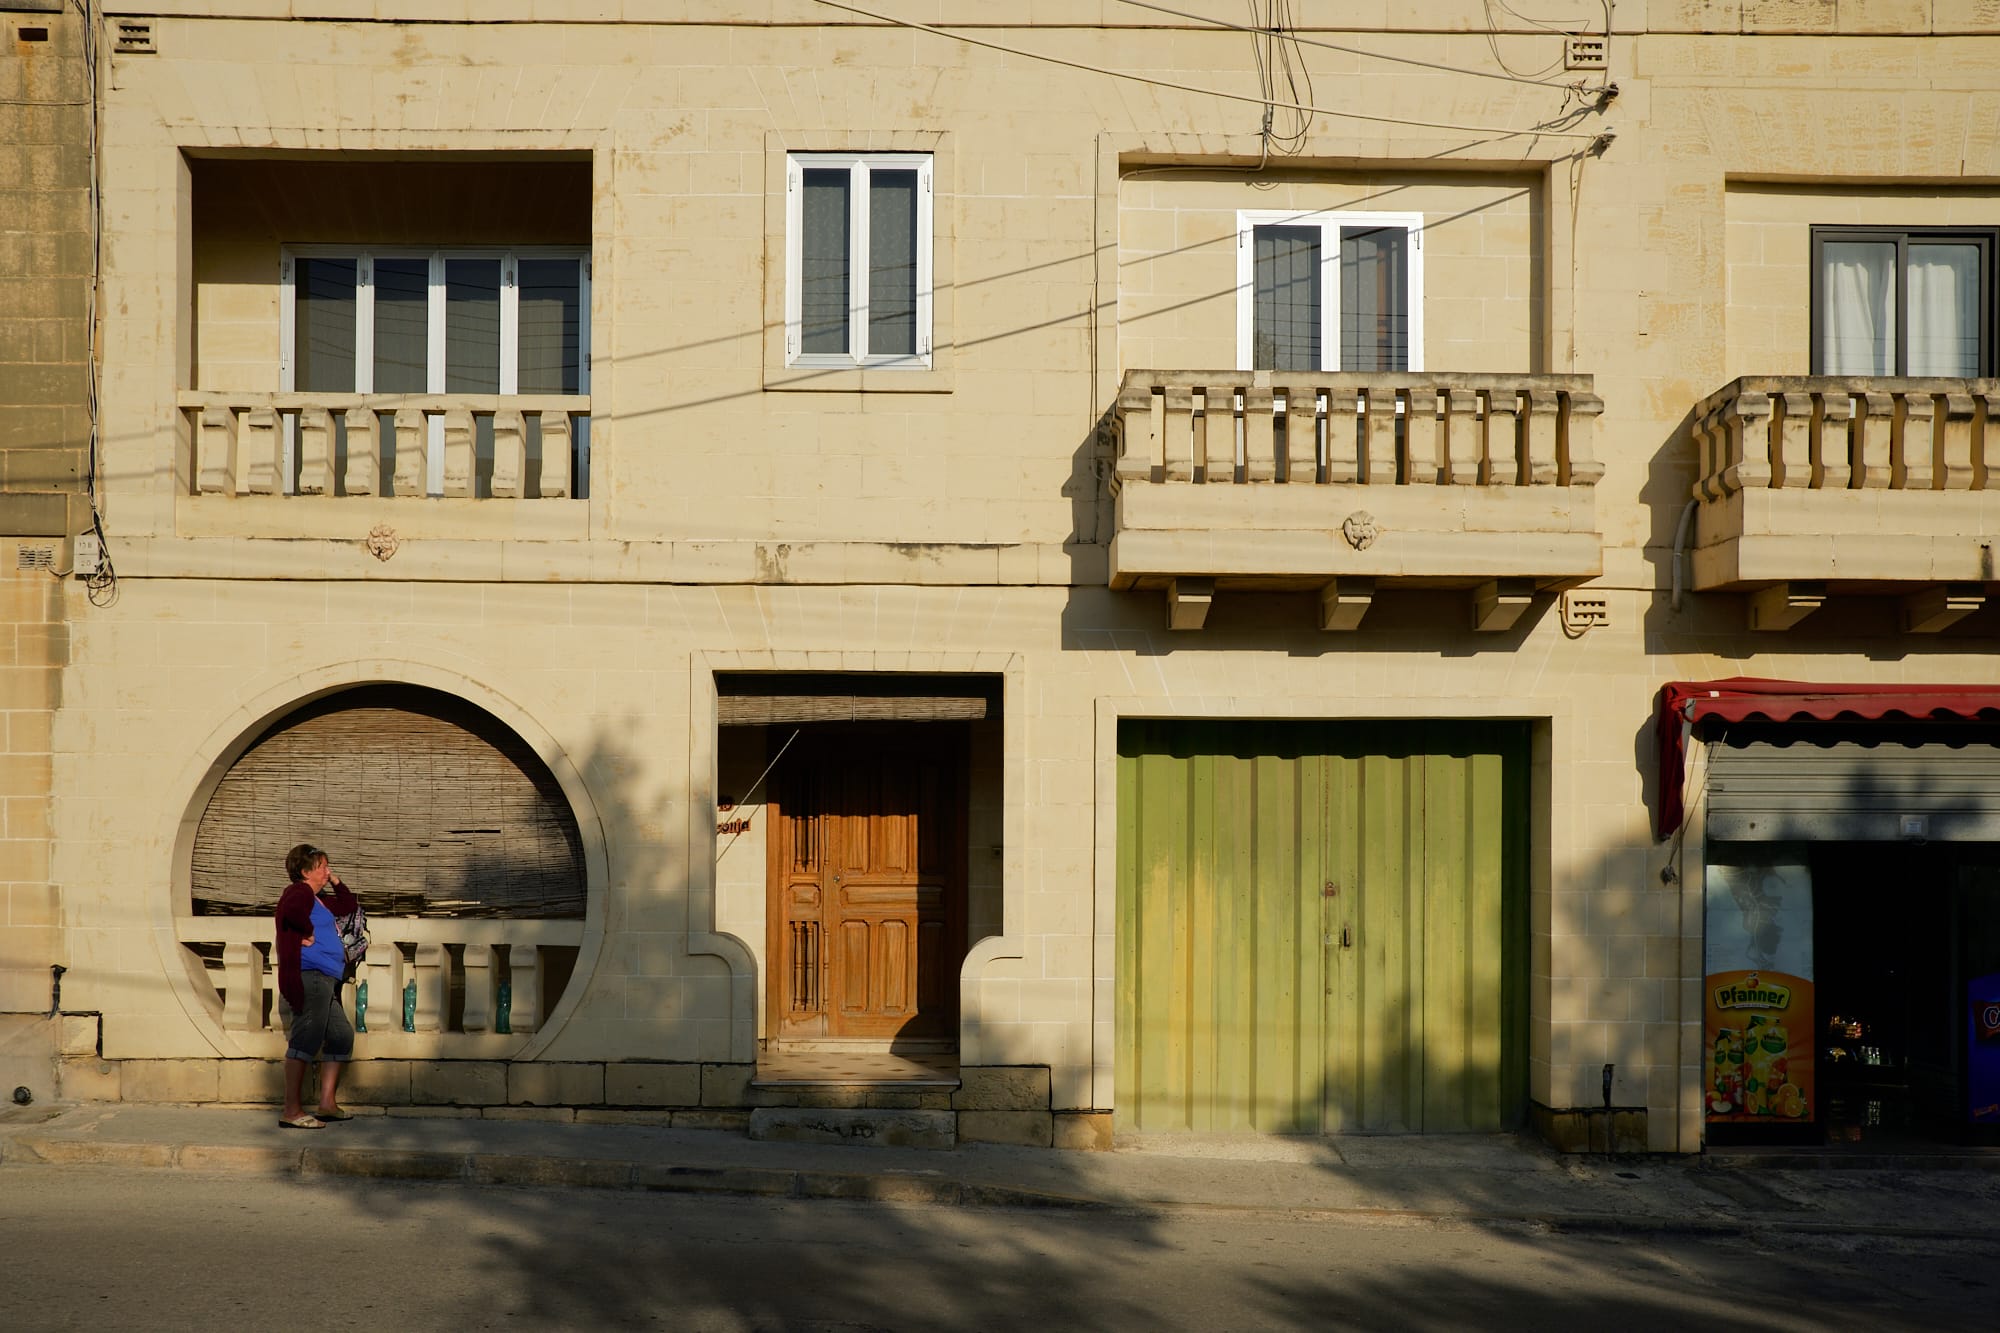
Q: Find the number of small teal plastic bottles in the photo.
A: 3